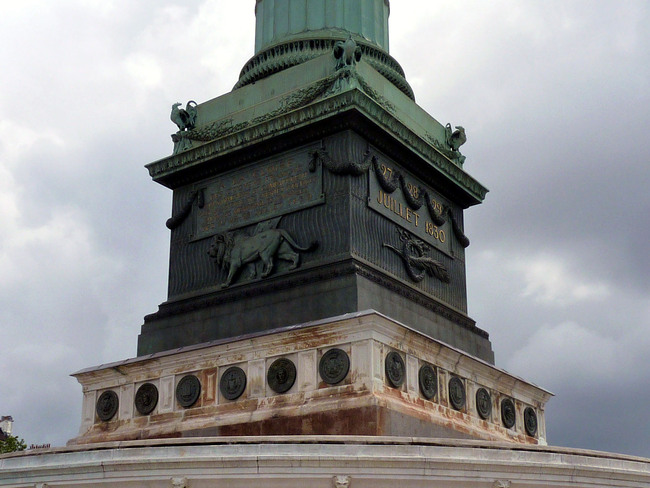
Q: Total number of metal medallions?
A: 12